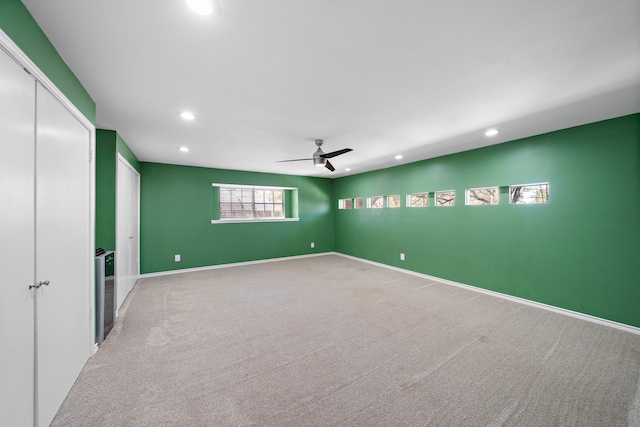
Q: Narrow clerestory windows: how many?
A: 8